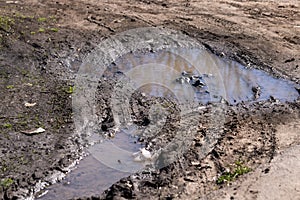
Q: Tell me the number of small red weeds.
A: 0